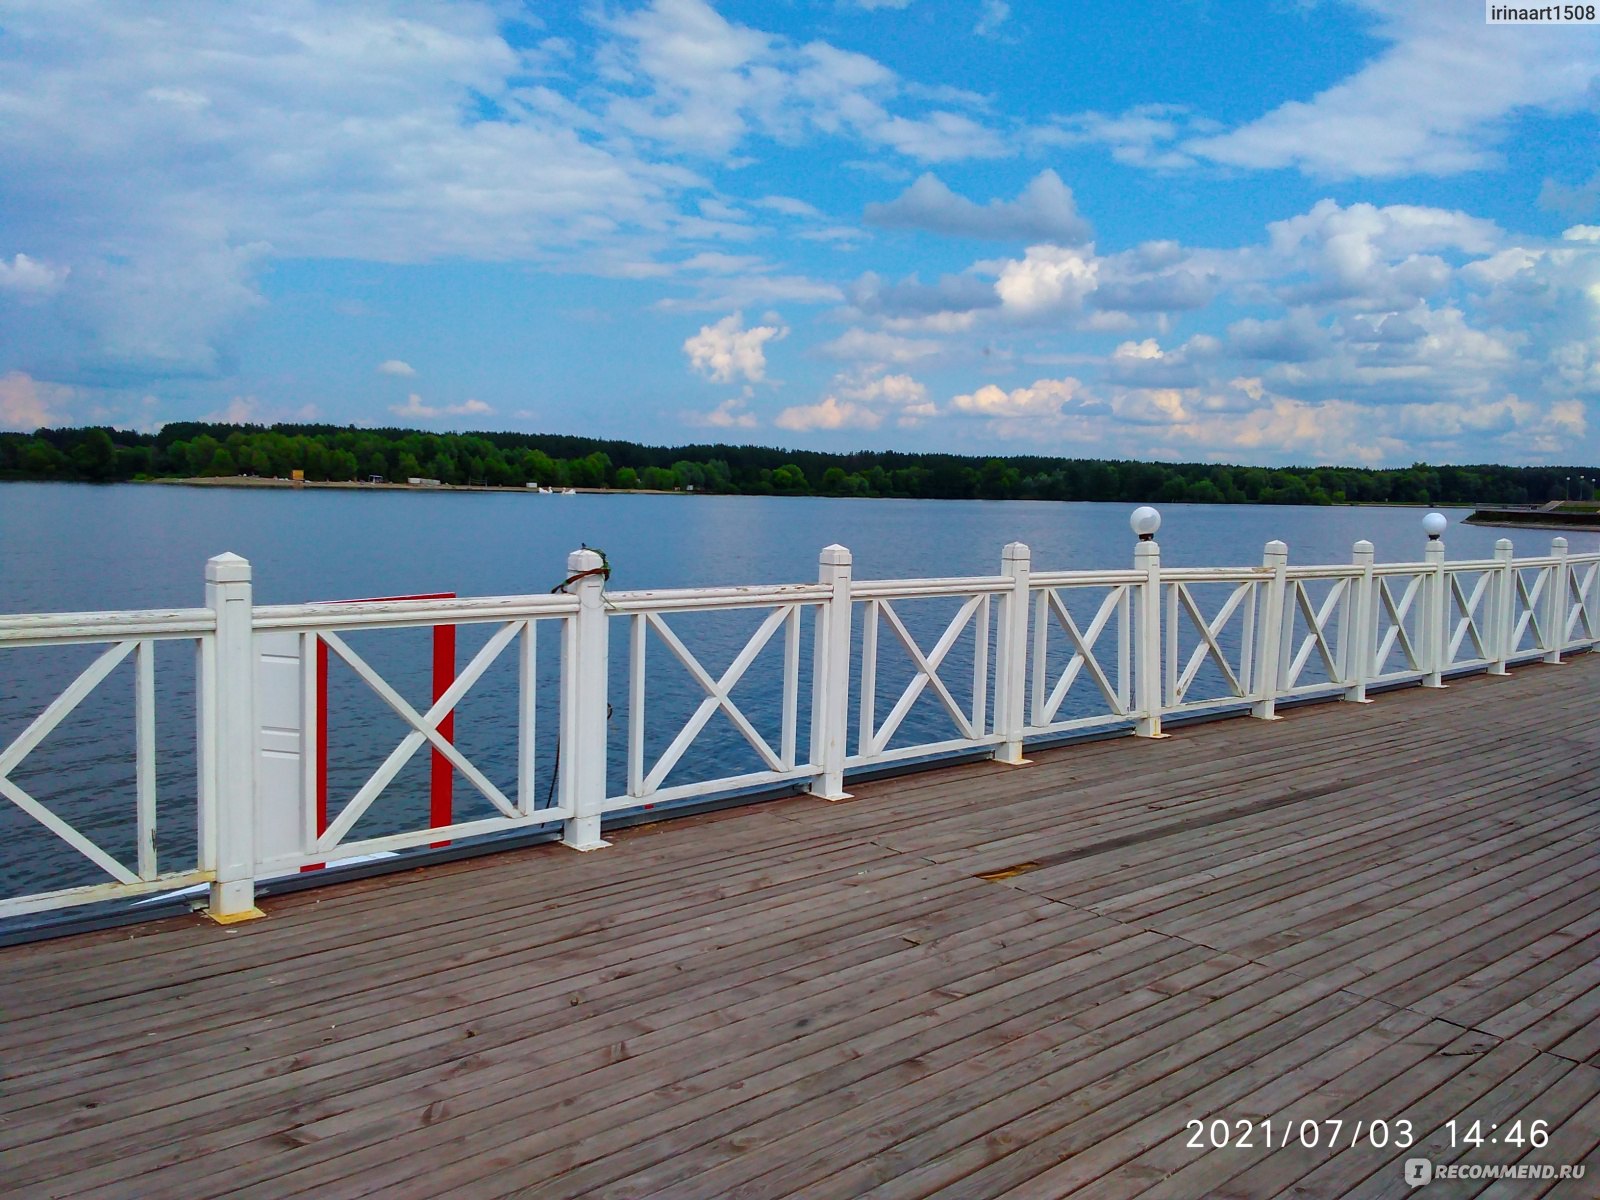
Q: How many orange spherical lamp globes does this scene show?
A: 0